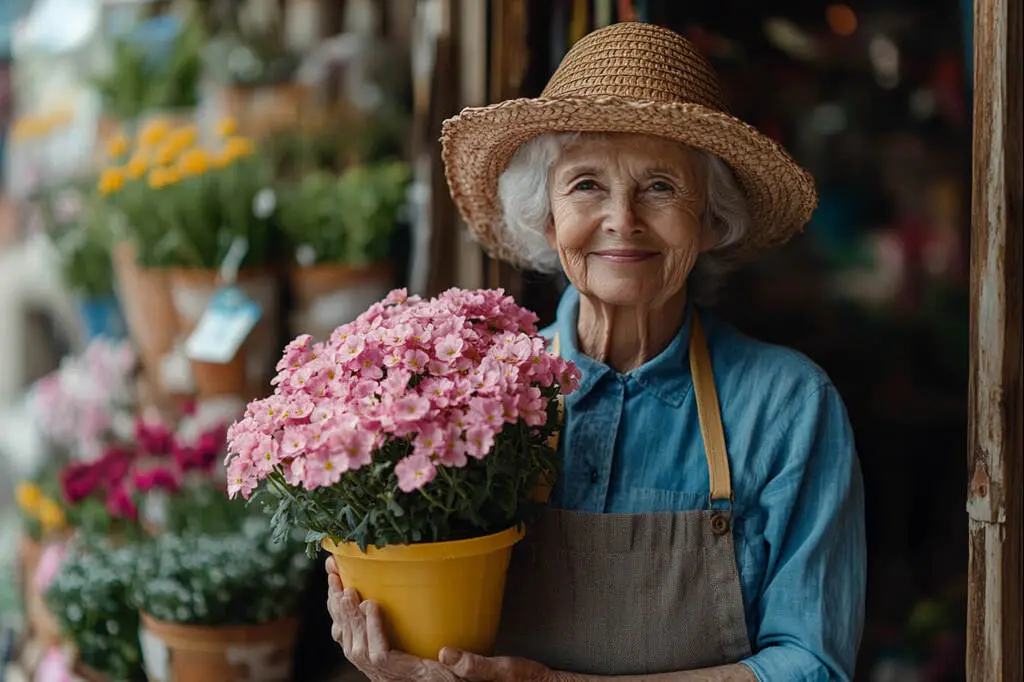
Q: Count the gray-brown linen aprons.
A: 1